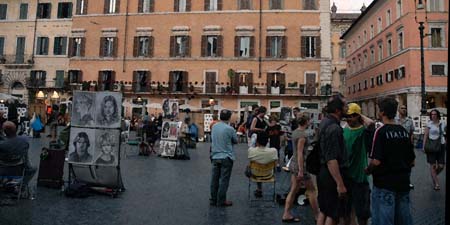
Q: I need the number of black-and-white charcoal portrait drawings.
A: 4